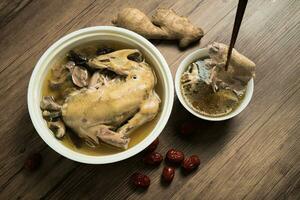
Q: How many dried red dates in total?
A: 8